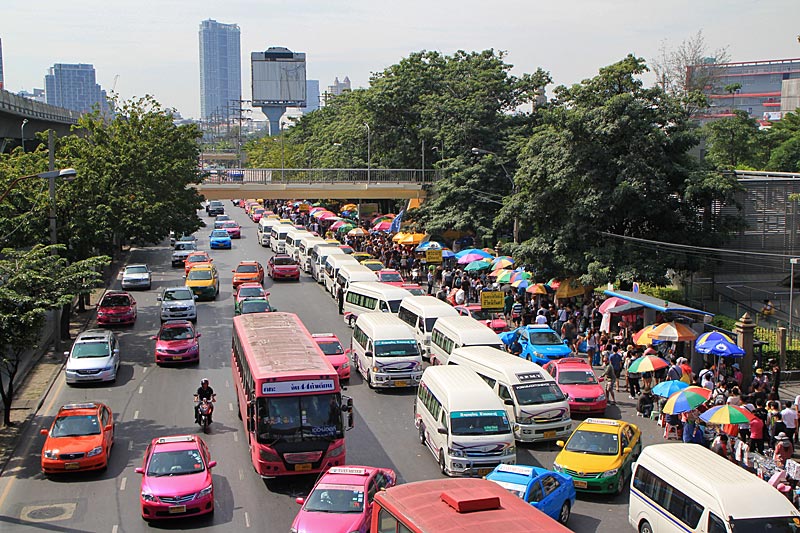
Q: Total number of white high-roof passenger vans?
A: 14